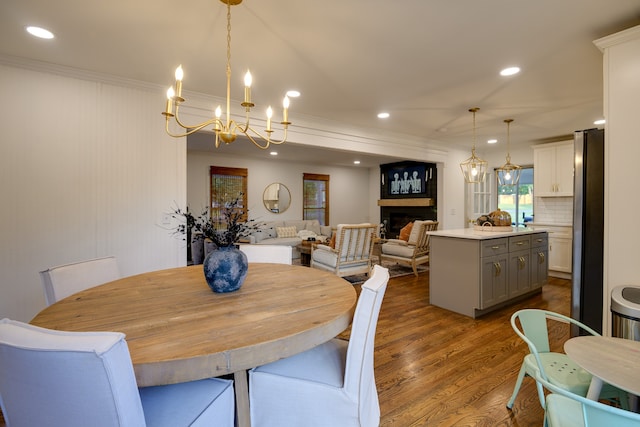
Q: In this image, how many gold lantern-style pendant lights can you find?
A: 2